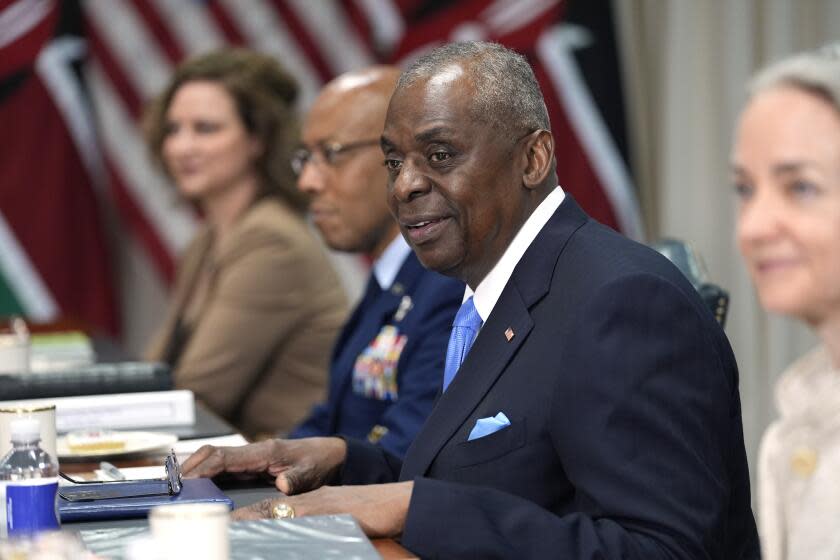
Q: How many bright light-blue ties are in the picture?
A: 1